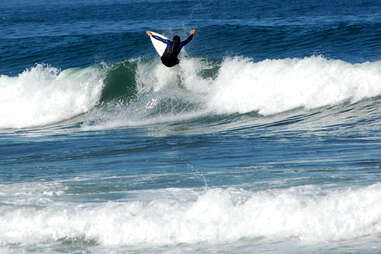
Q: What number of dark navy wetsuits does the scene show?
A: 1